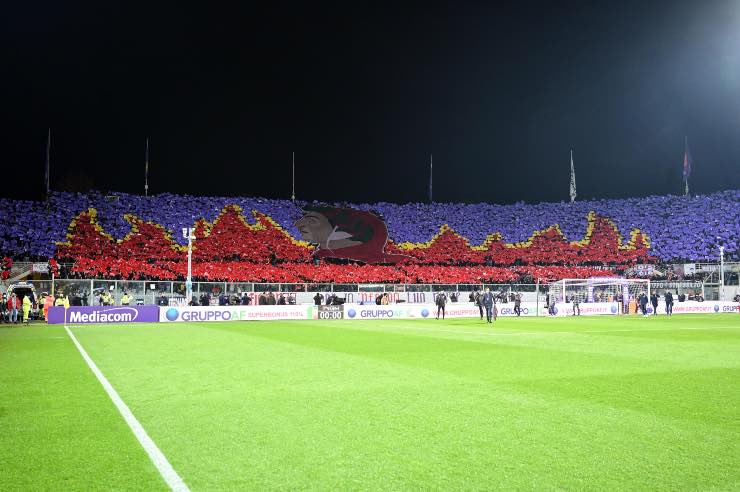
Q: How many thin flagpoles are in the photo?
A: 6